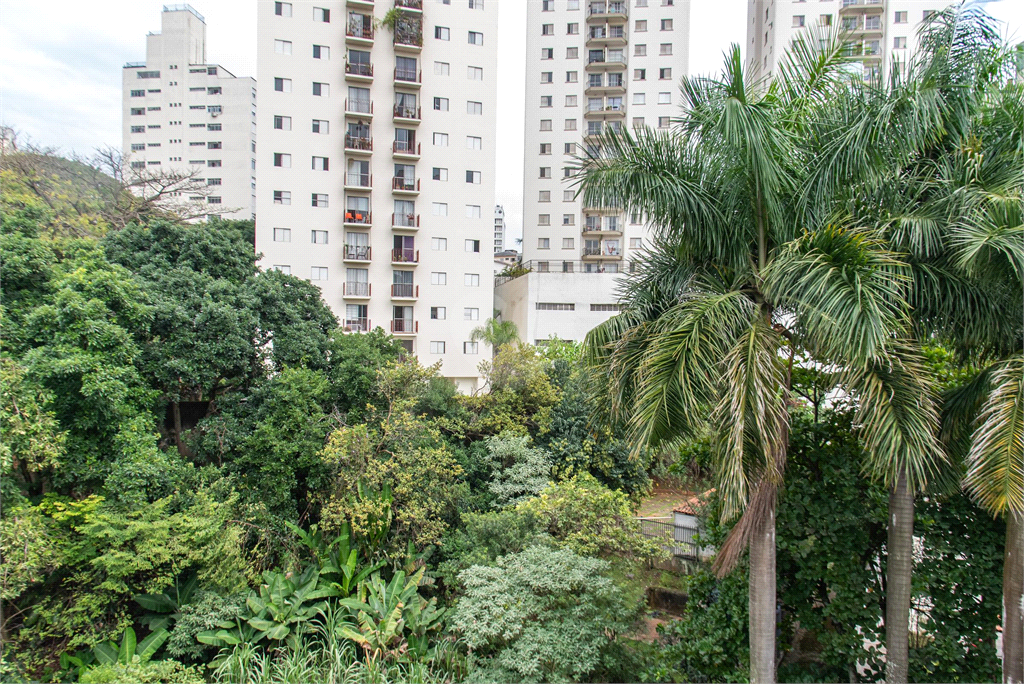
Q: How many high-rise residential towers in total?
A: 4